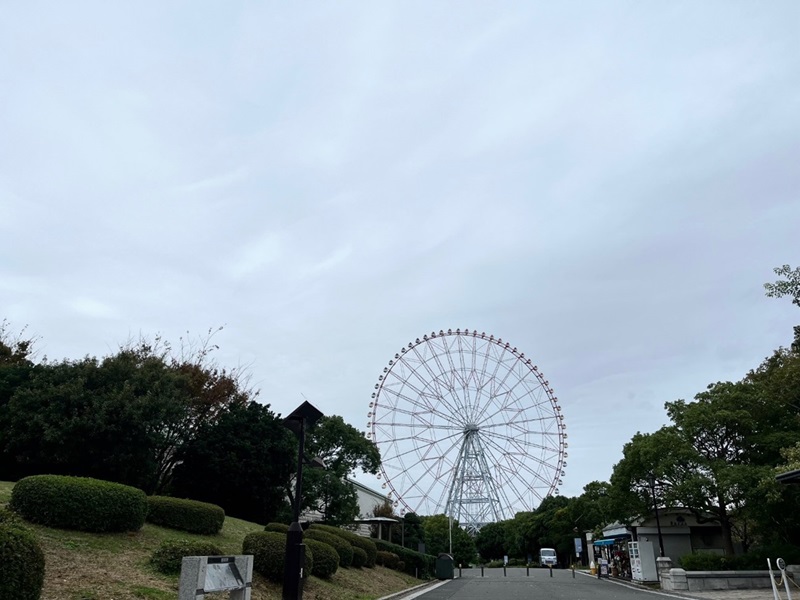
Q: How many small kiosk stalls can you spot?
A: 1